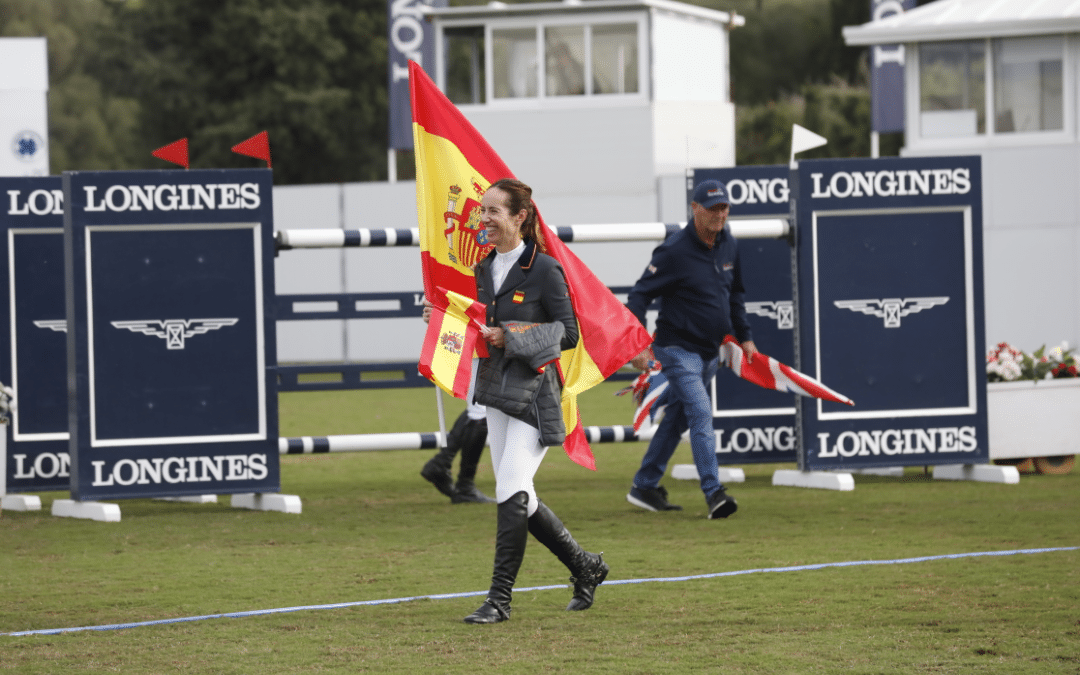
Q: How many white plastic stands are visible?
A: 8